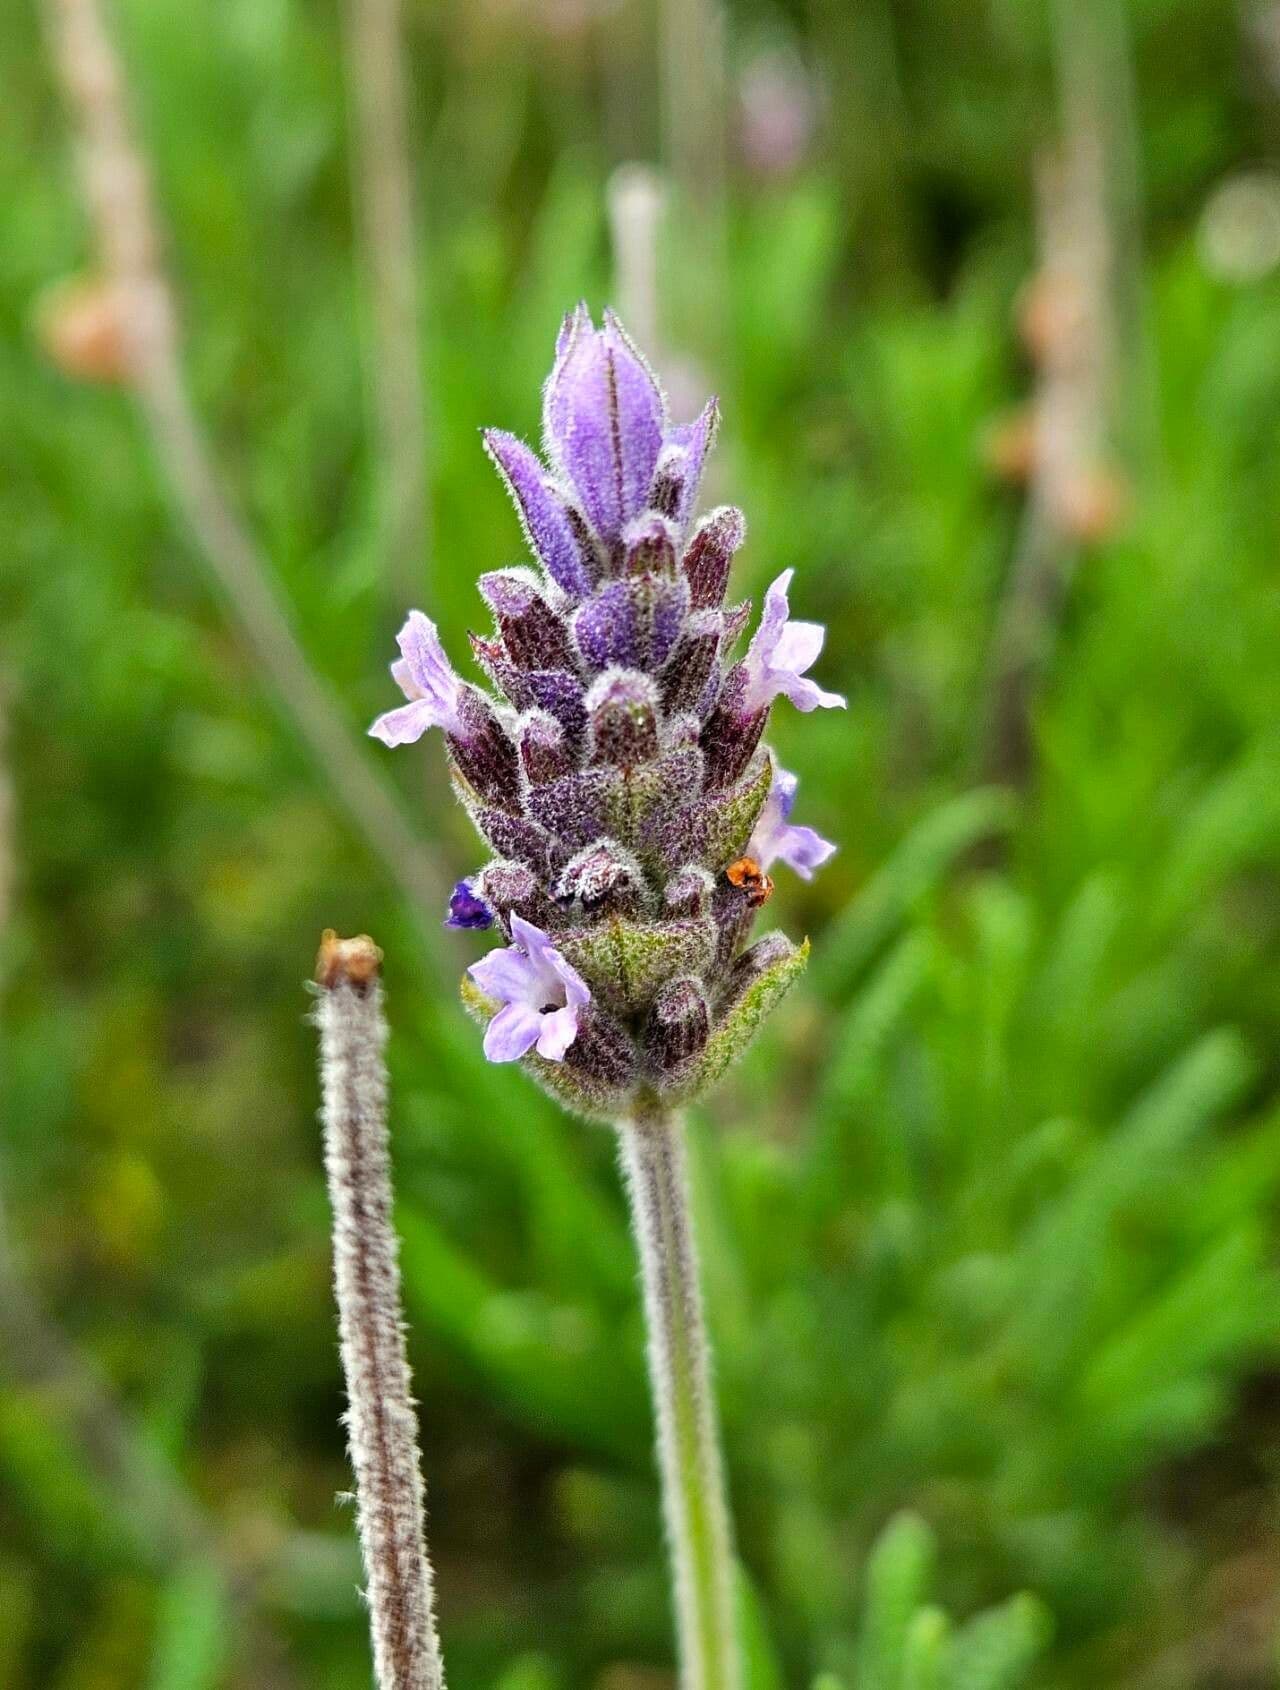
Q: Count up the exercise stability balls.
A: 0